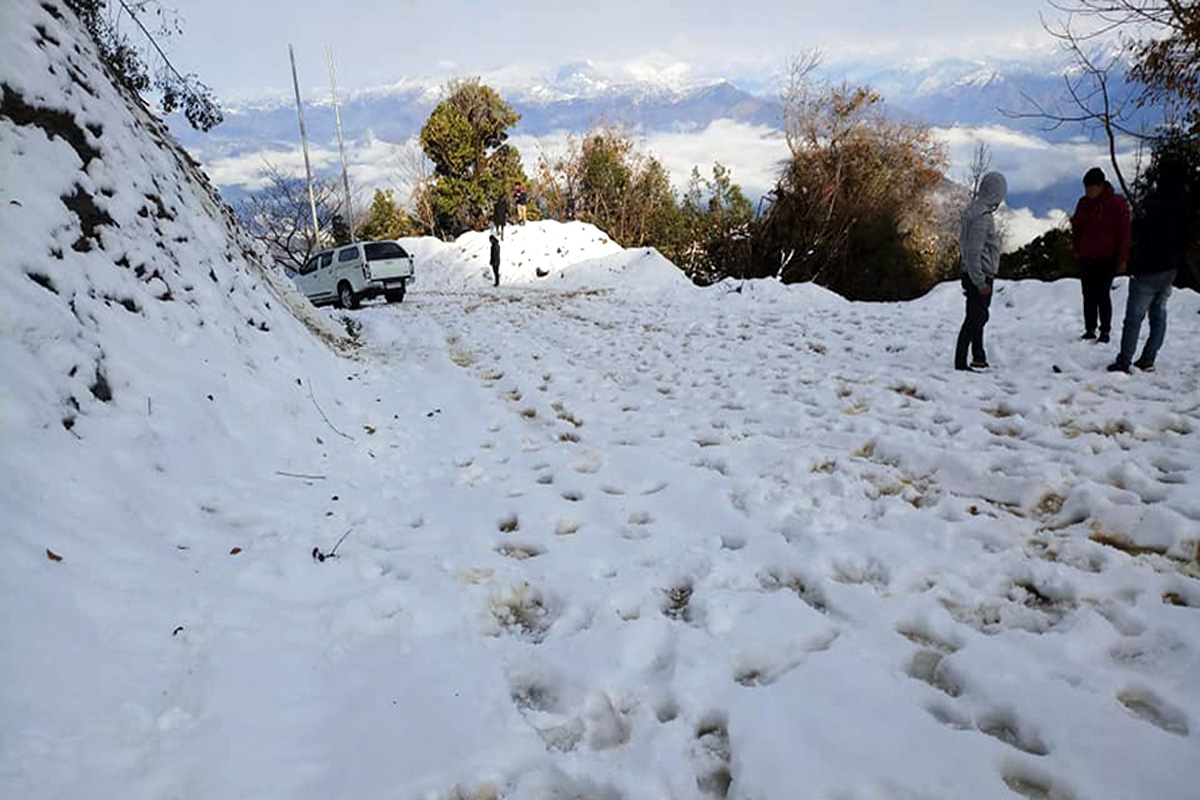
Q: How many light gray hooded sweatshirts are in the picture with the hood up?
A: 1